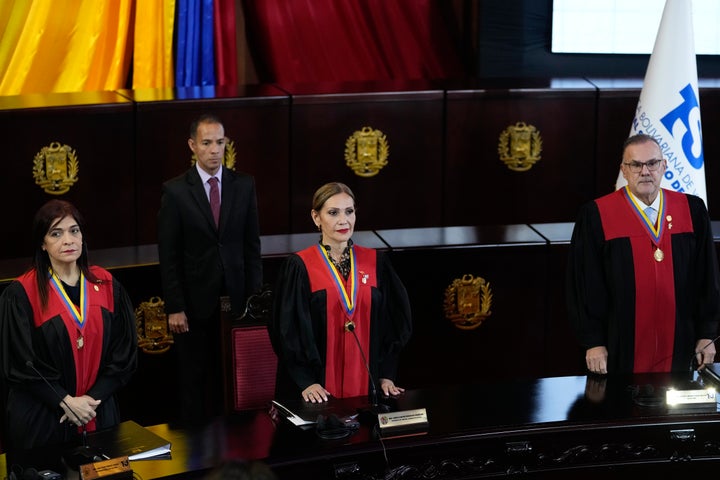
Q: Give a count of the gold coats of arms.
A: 6